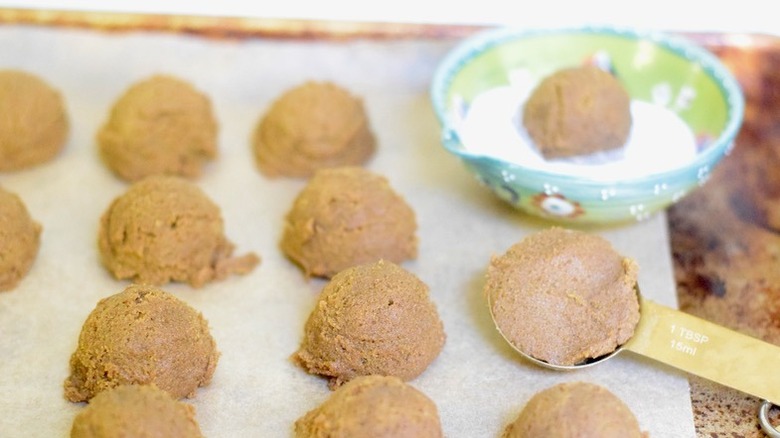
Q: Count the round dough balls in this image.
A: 13